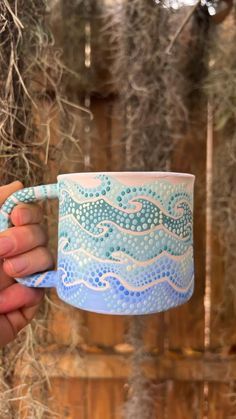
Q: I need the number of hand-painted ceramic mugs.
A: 1